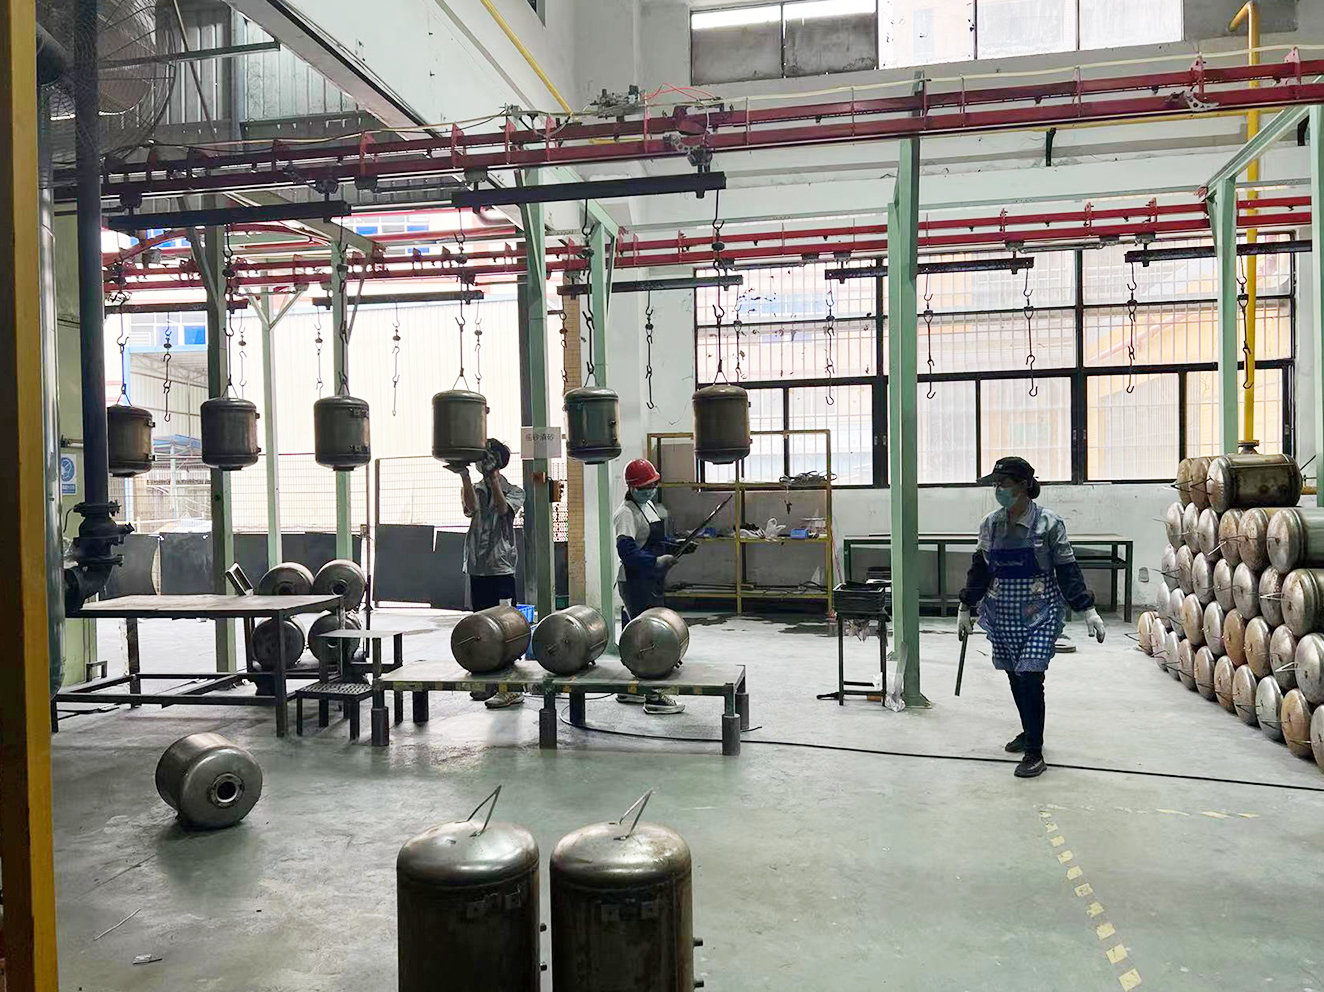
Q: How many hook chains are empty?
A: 13